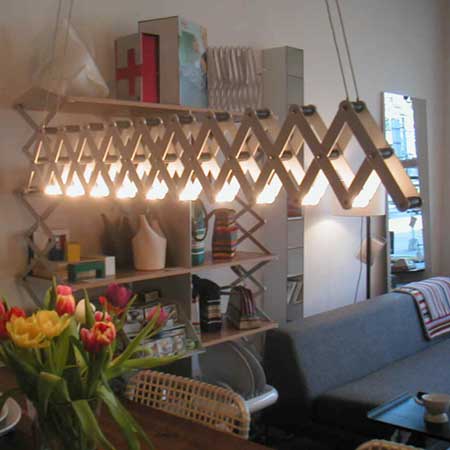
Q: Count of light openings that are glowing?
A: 10